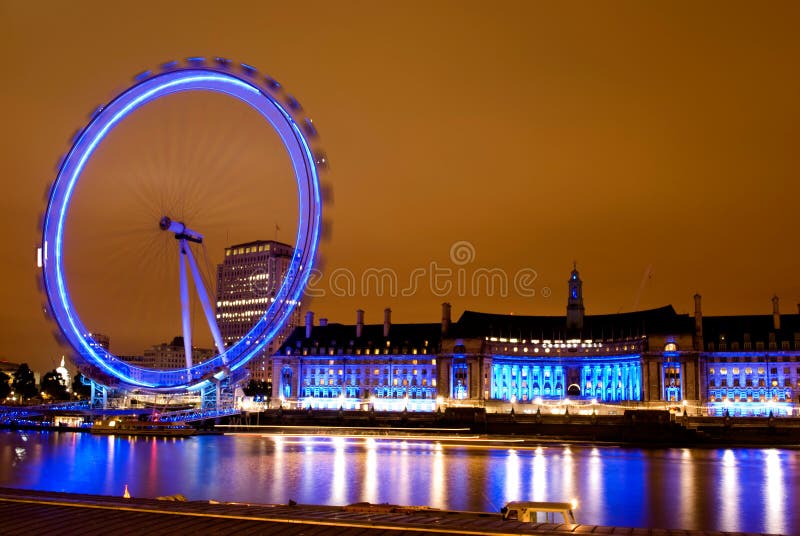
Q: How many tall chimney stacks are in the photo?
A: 6